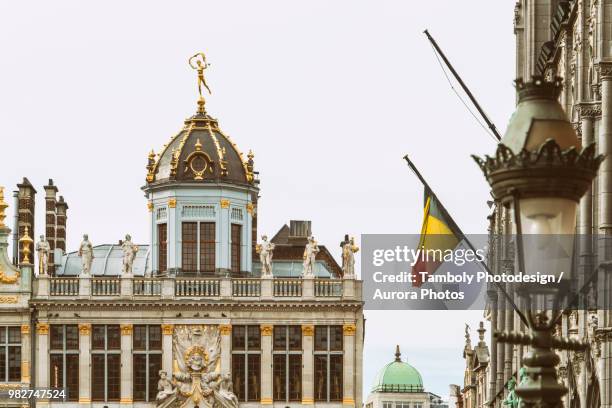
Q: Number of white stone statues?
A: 6